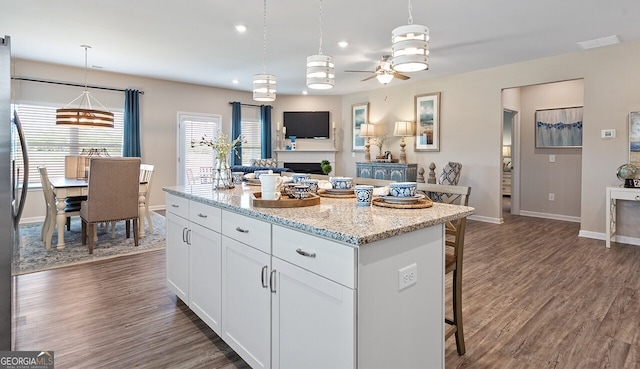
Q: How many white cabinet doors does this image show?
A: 4